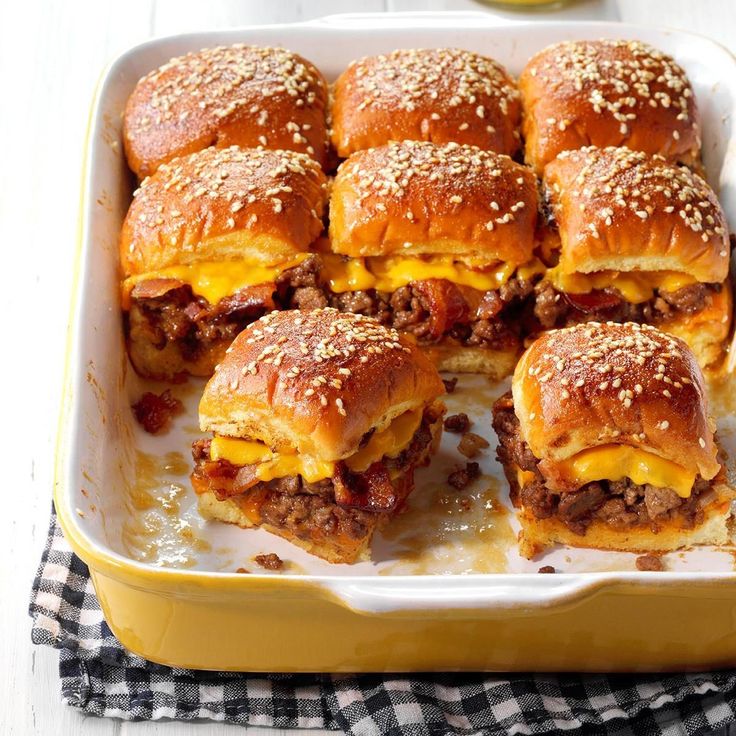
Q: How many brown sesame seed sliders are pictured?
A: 8